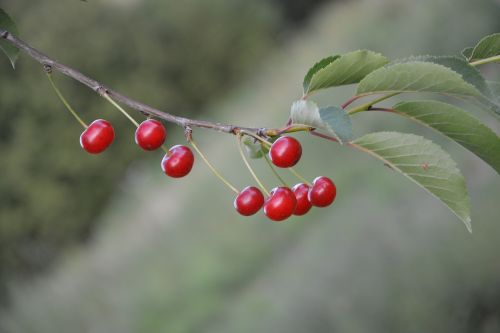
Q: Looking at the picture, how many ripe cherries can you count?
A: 8